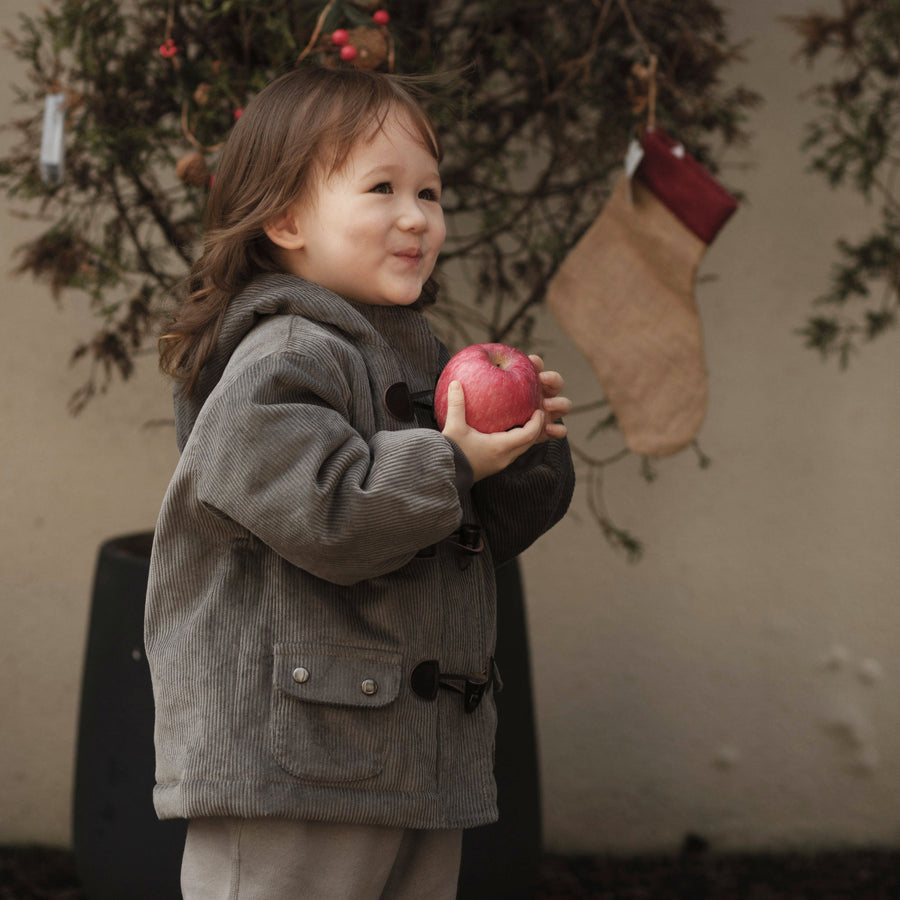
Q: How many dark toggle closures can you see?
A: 3